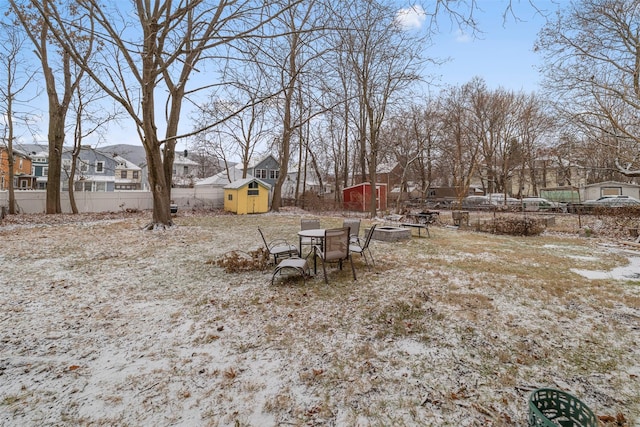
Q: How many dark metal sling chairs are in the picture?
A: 5